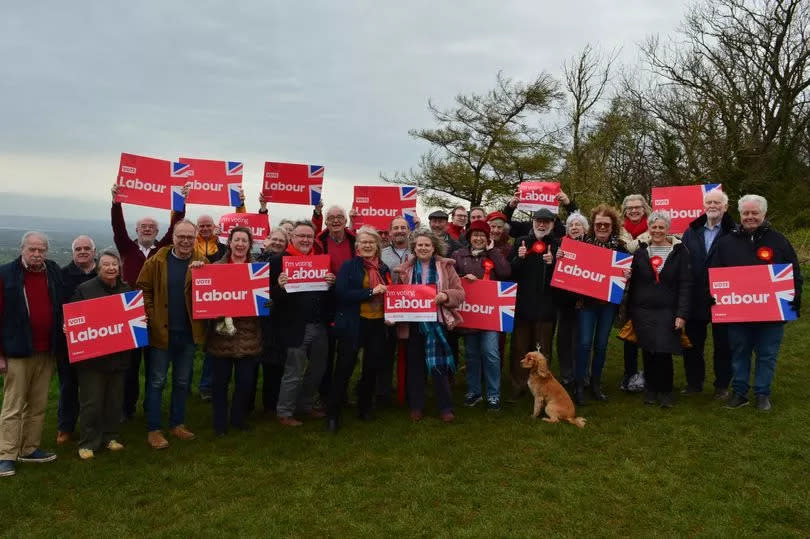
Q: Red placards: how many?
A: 14